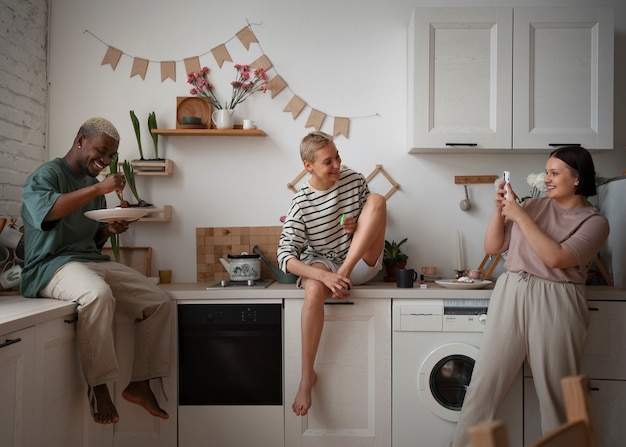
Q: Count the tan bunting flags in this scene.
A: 11